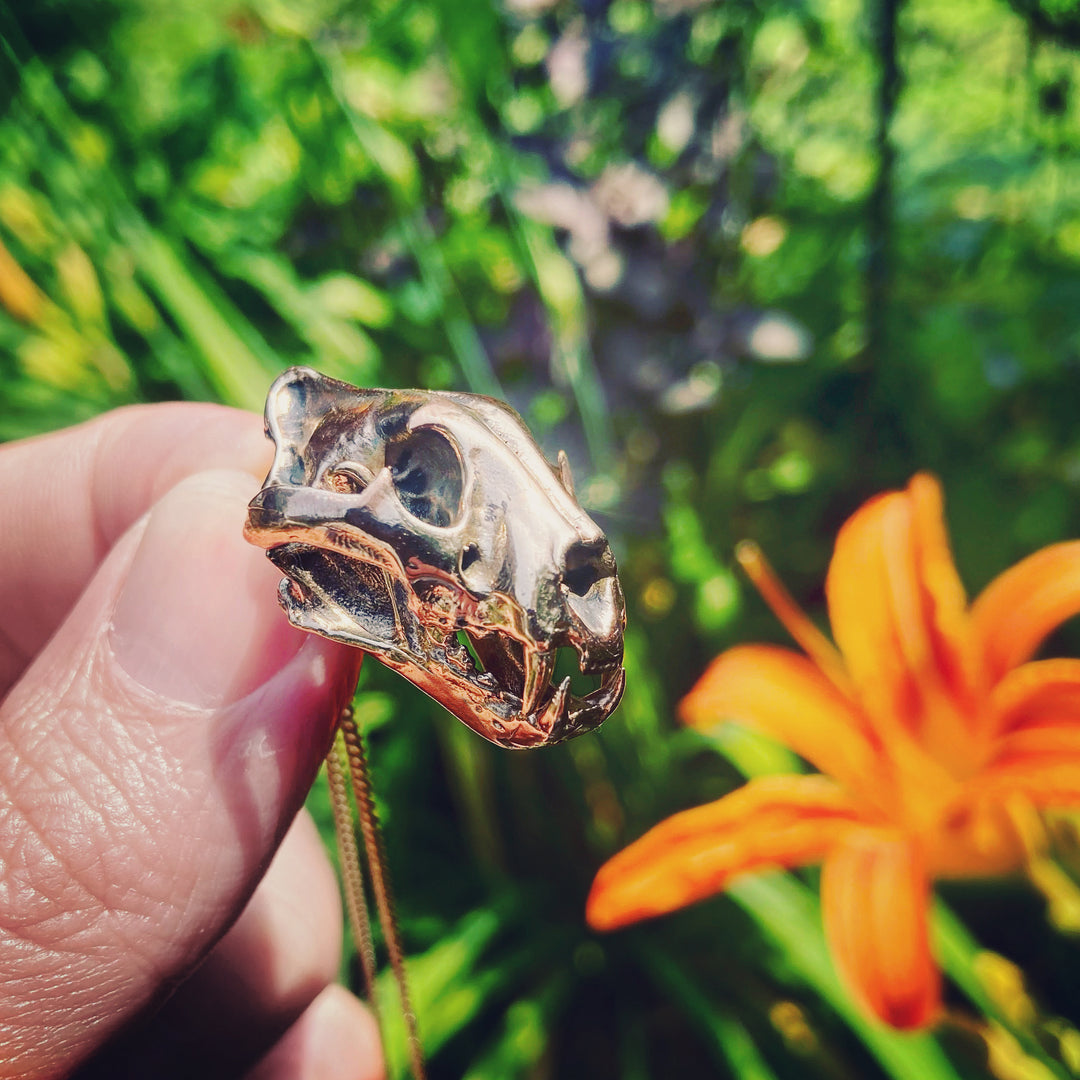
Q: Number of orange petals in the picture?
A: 6